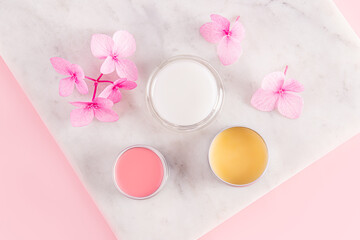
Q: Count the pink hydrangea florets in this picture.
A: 6